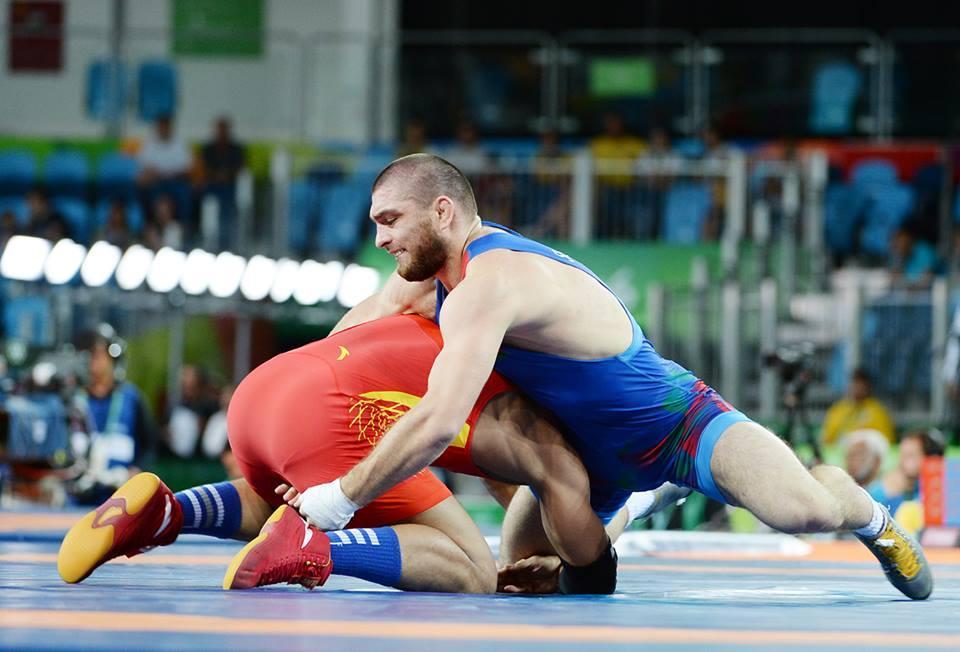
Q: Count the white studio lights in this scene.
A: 12